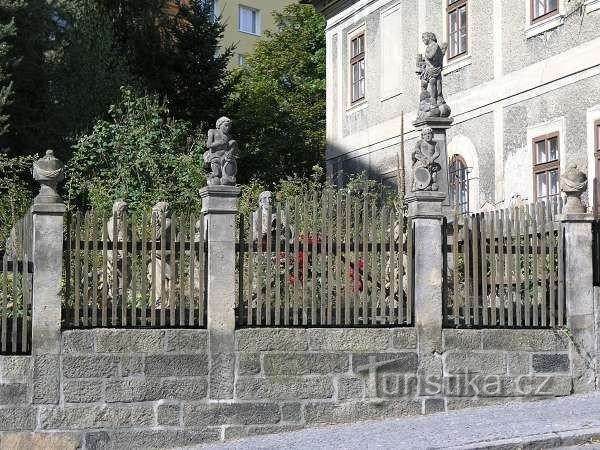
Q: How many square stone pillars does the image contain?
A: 4